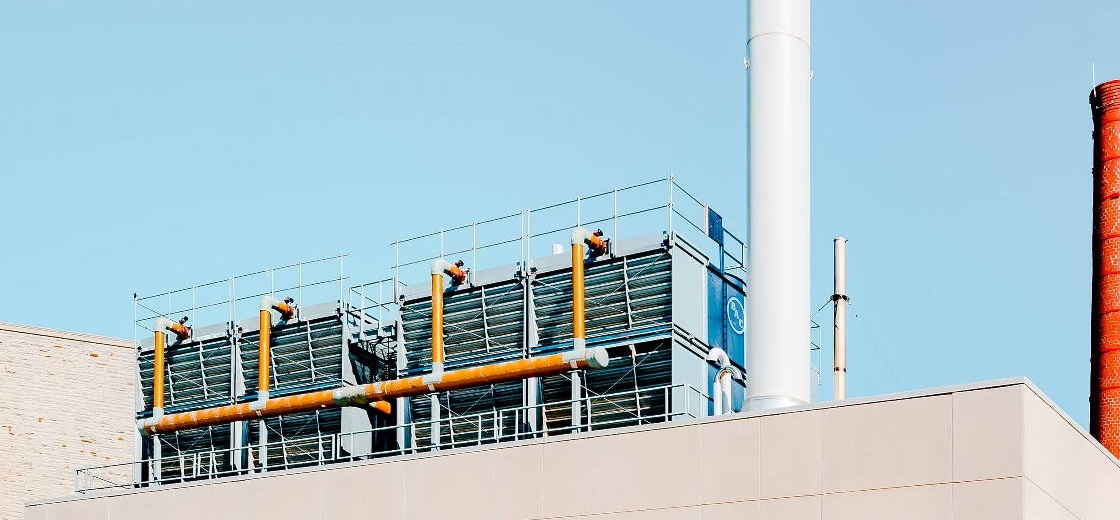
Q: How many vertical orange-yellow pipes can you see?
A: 4